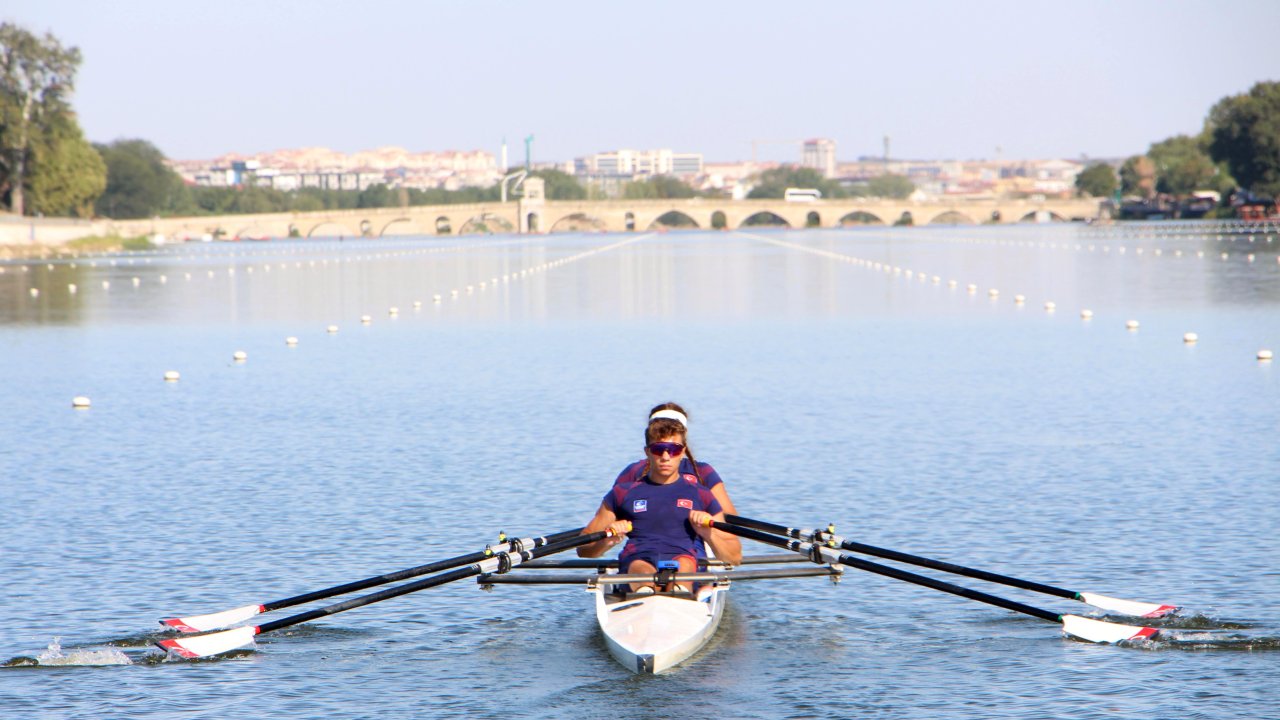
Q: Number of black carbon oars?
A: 4